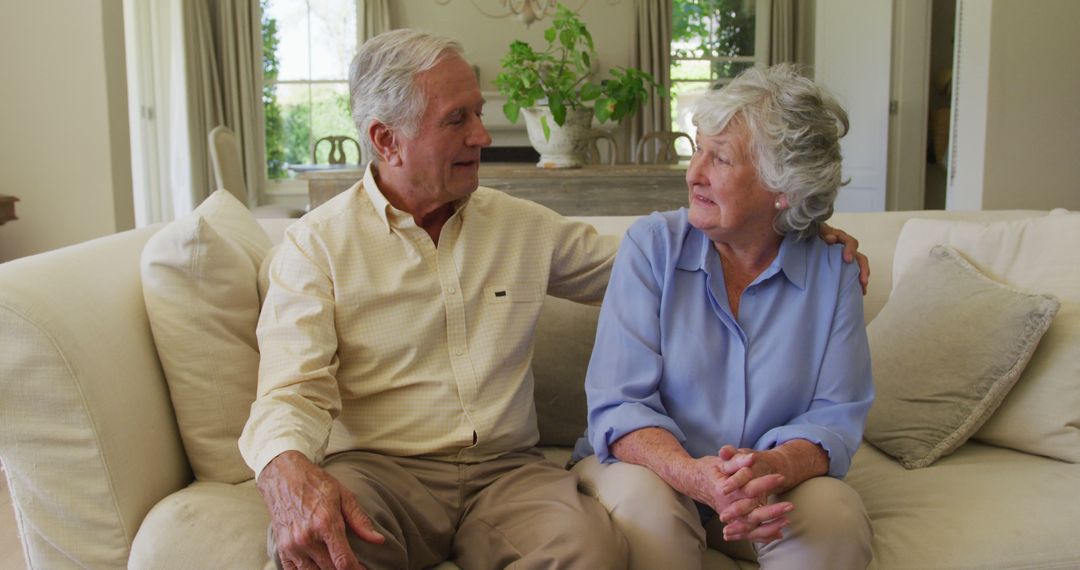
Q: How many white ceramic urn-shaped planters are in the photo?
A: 1